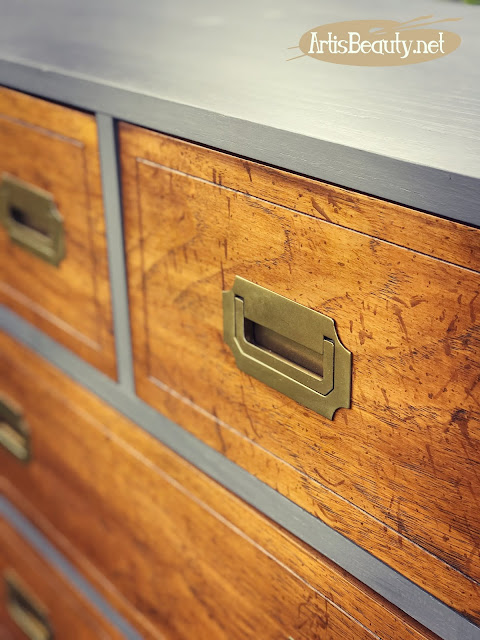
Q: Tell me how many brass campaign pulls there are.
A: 4